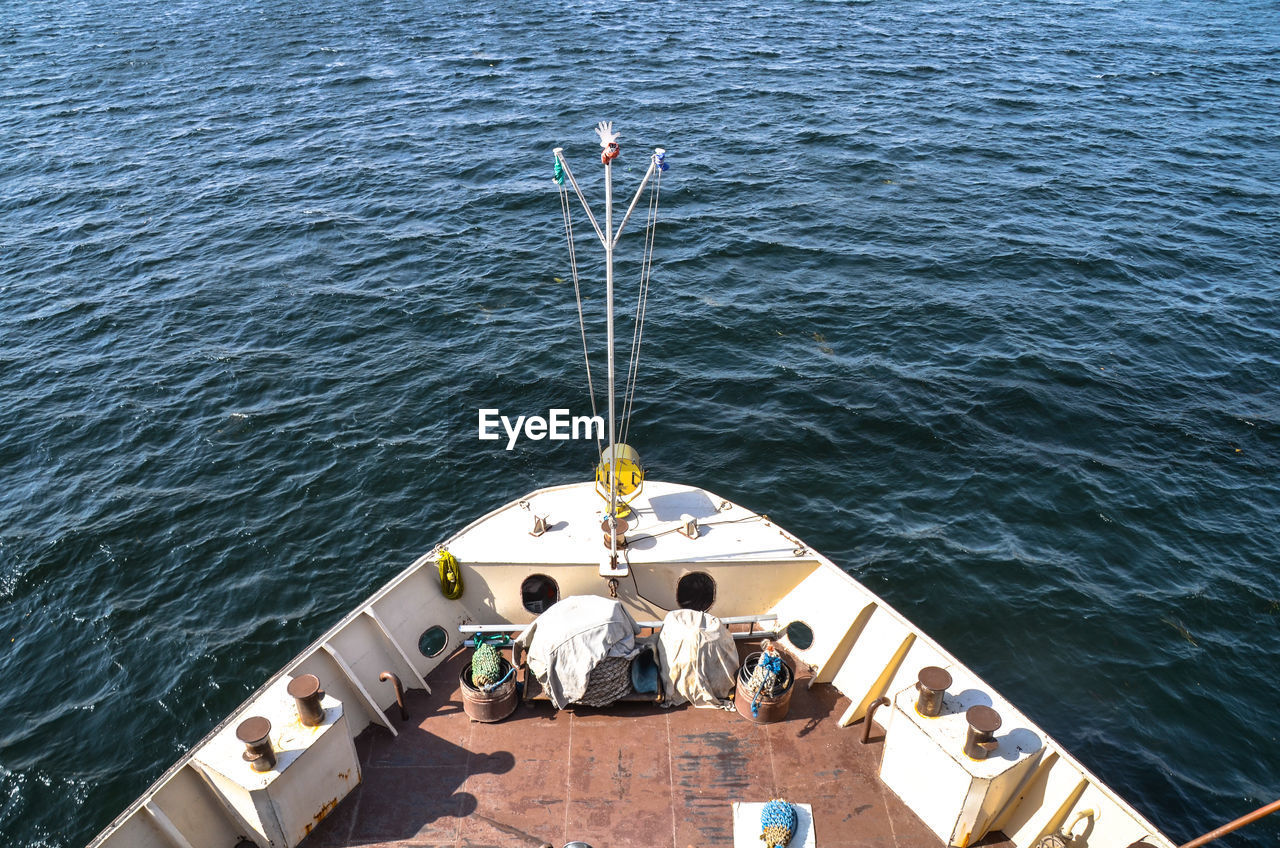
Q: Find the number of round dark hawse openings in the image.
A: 4